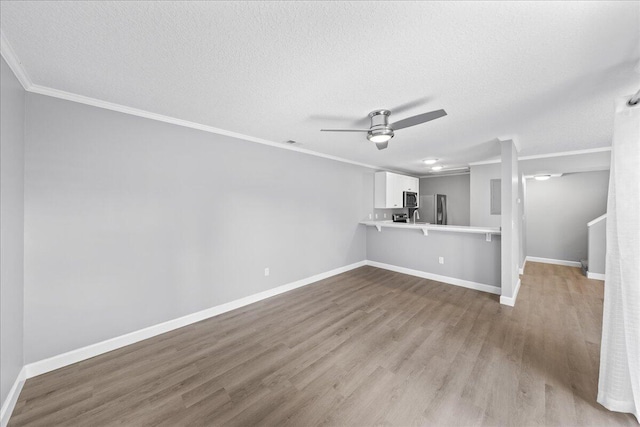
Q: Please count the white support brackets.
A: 3